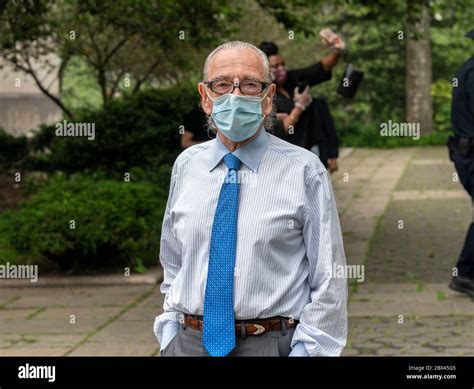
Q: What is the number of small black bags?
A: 1